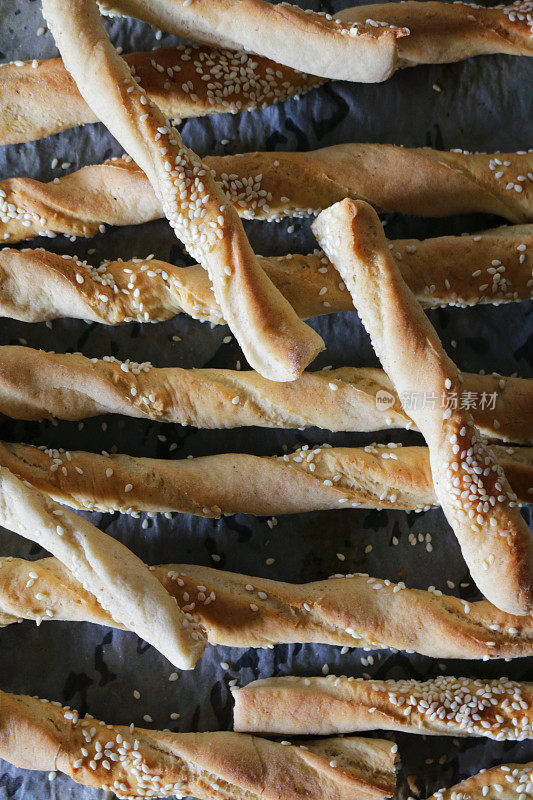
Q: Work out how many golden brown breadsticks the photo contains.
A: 13